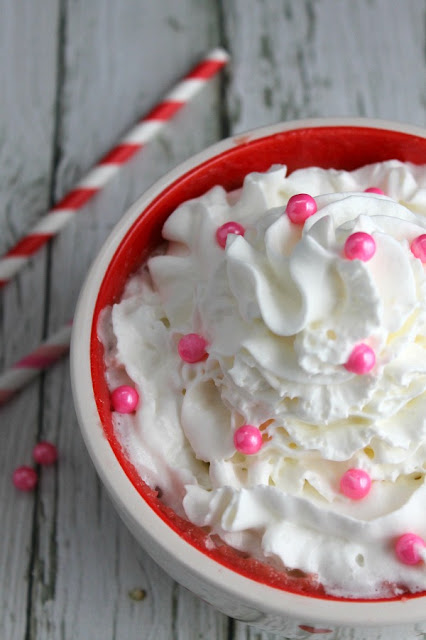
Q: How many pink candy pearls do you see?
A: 13